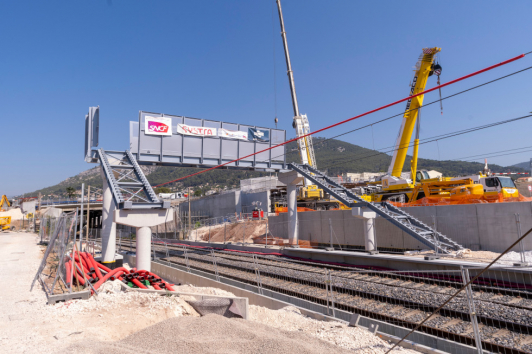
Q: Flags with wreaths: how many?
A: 0